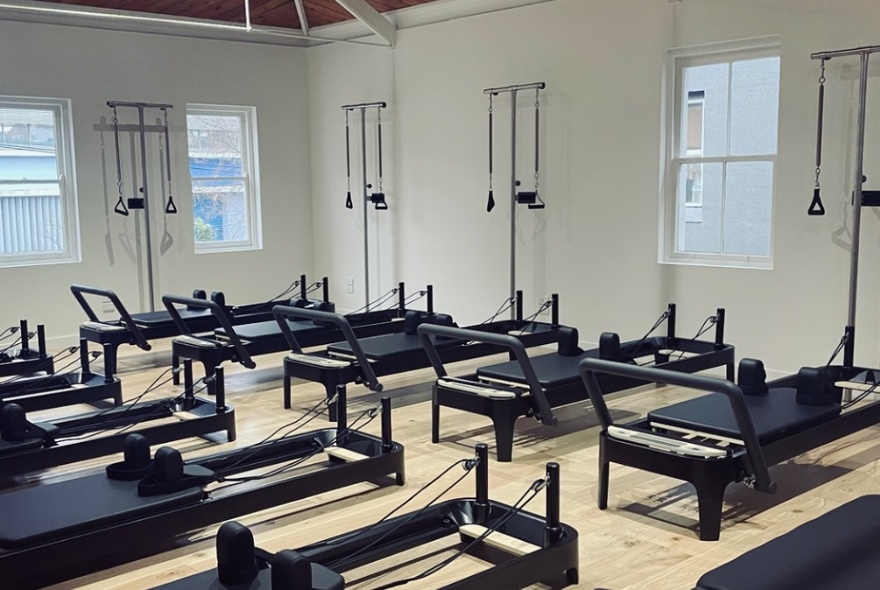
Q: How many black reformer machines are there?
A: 11